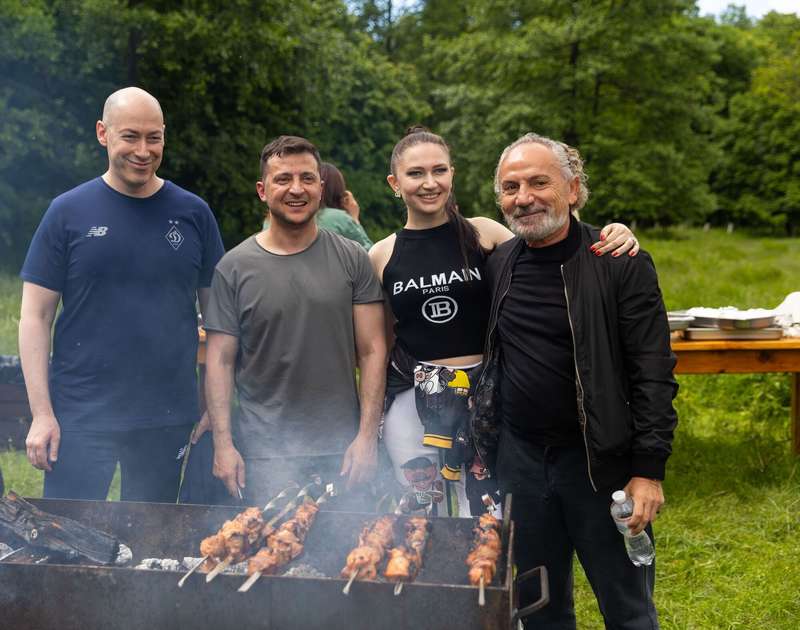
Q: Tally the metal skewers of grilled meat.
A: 6